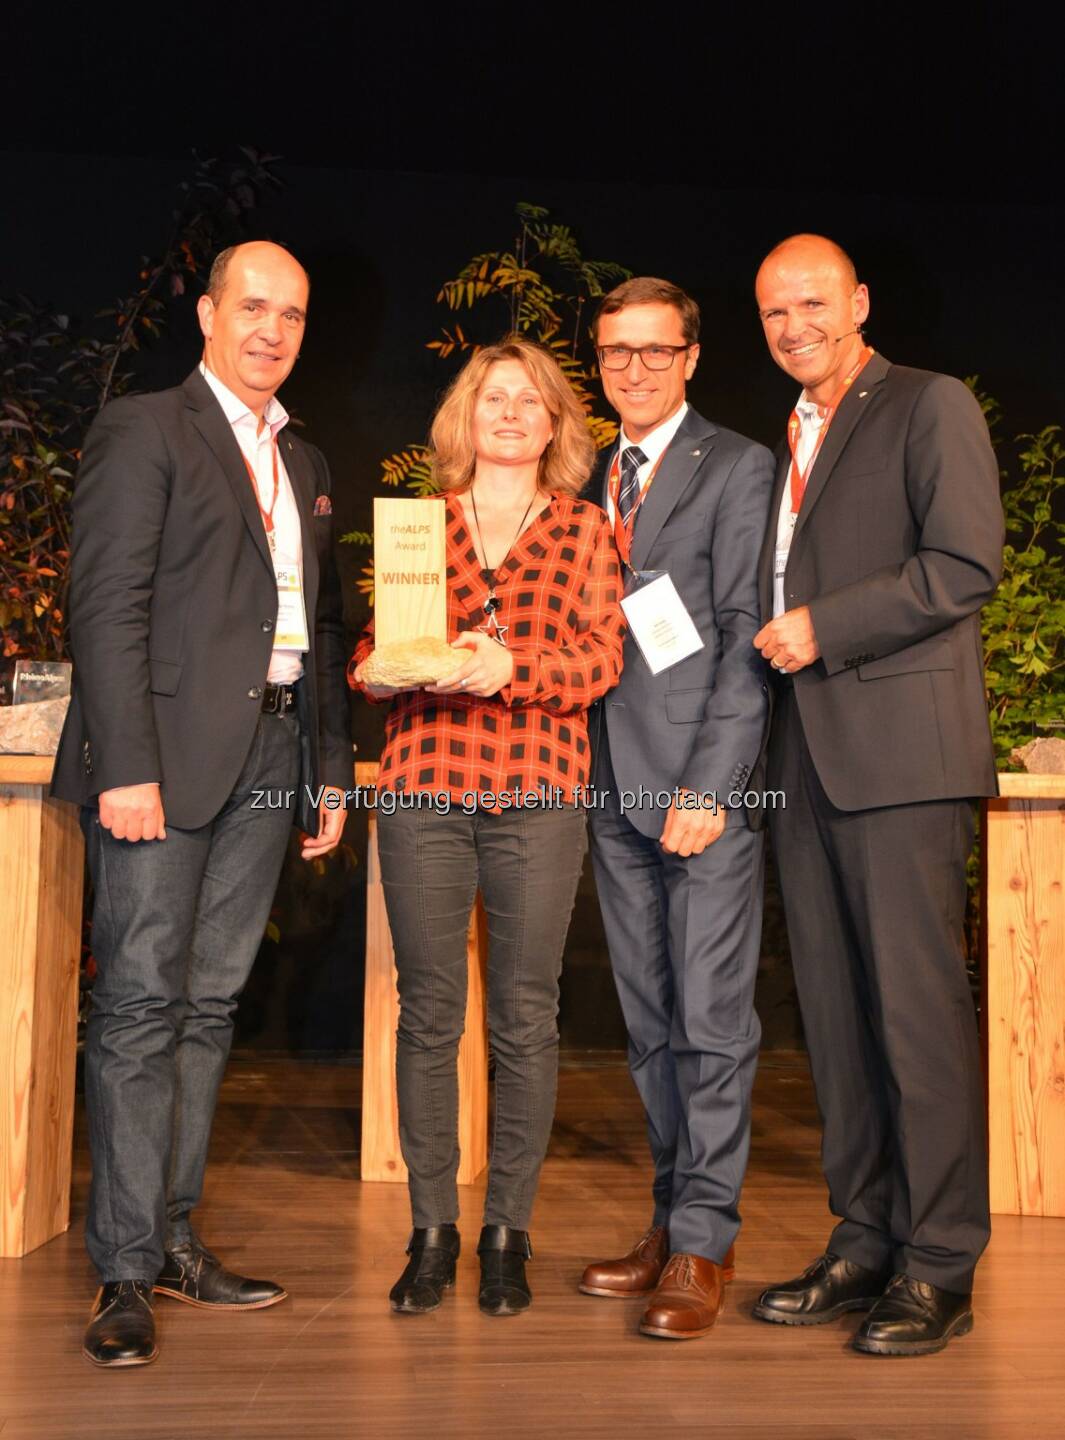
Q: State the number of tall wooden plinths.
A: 3